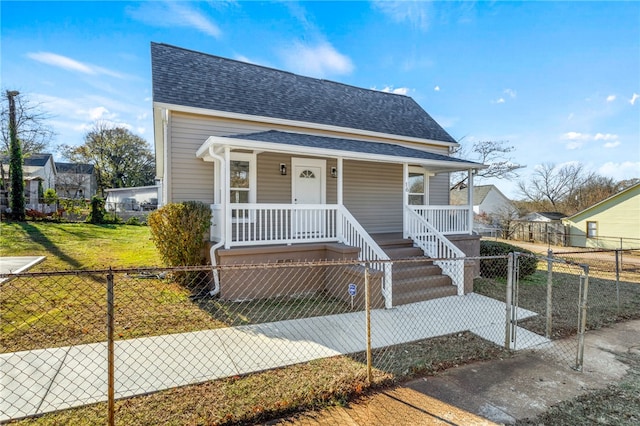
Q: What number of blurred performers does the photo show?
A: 0